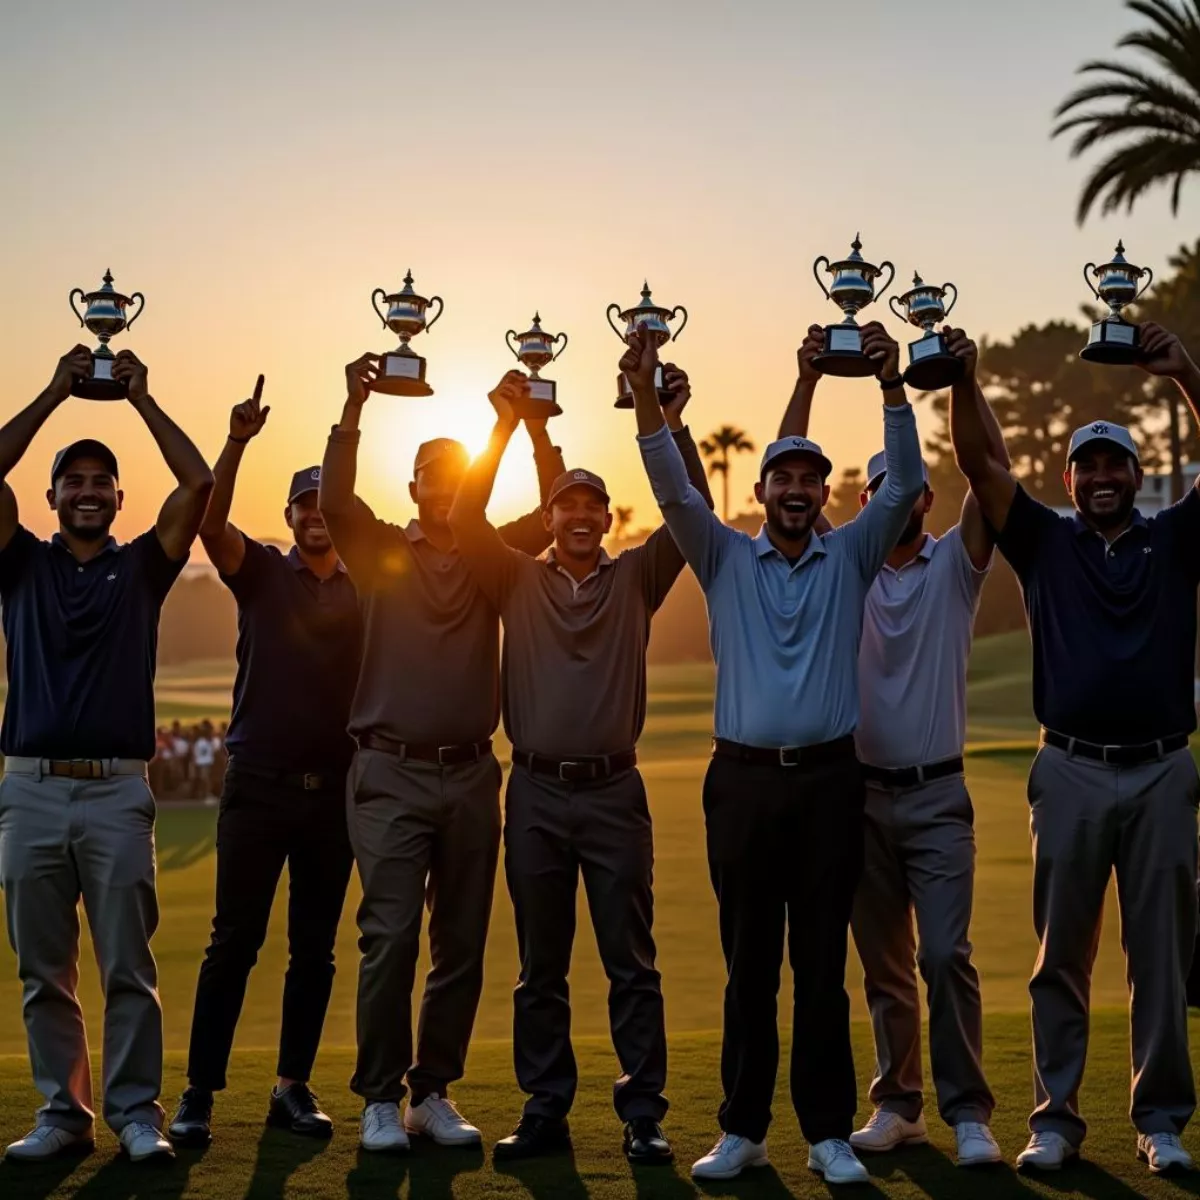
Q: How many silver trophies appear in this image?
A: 7